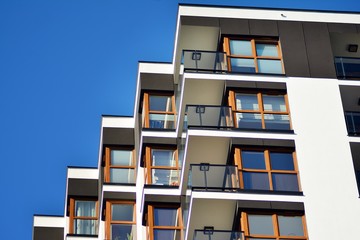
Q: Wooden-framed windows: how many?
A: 10